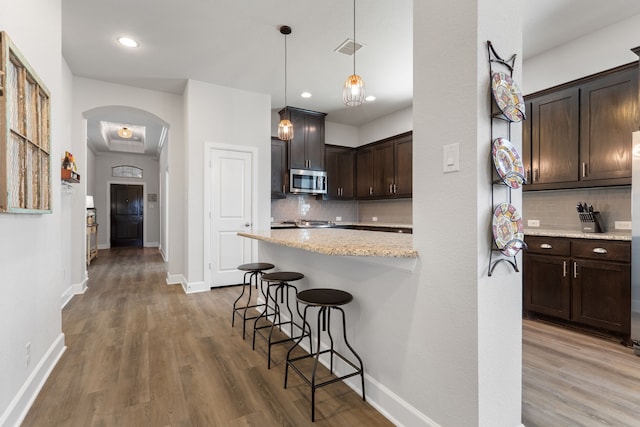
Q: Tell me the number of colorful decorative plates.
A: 3